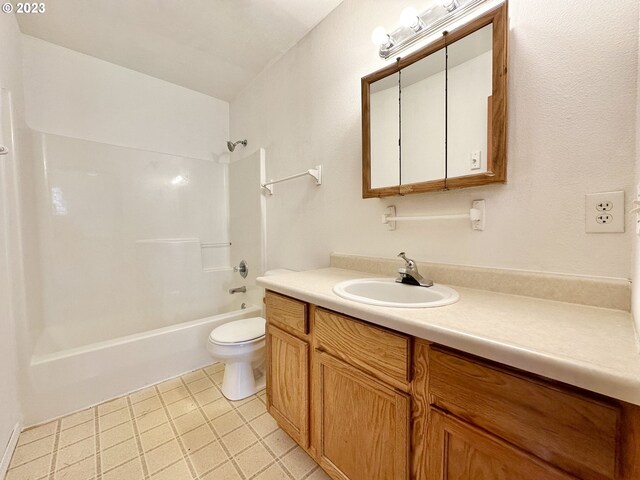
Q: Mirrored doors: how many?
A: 3